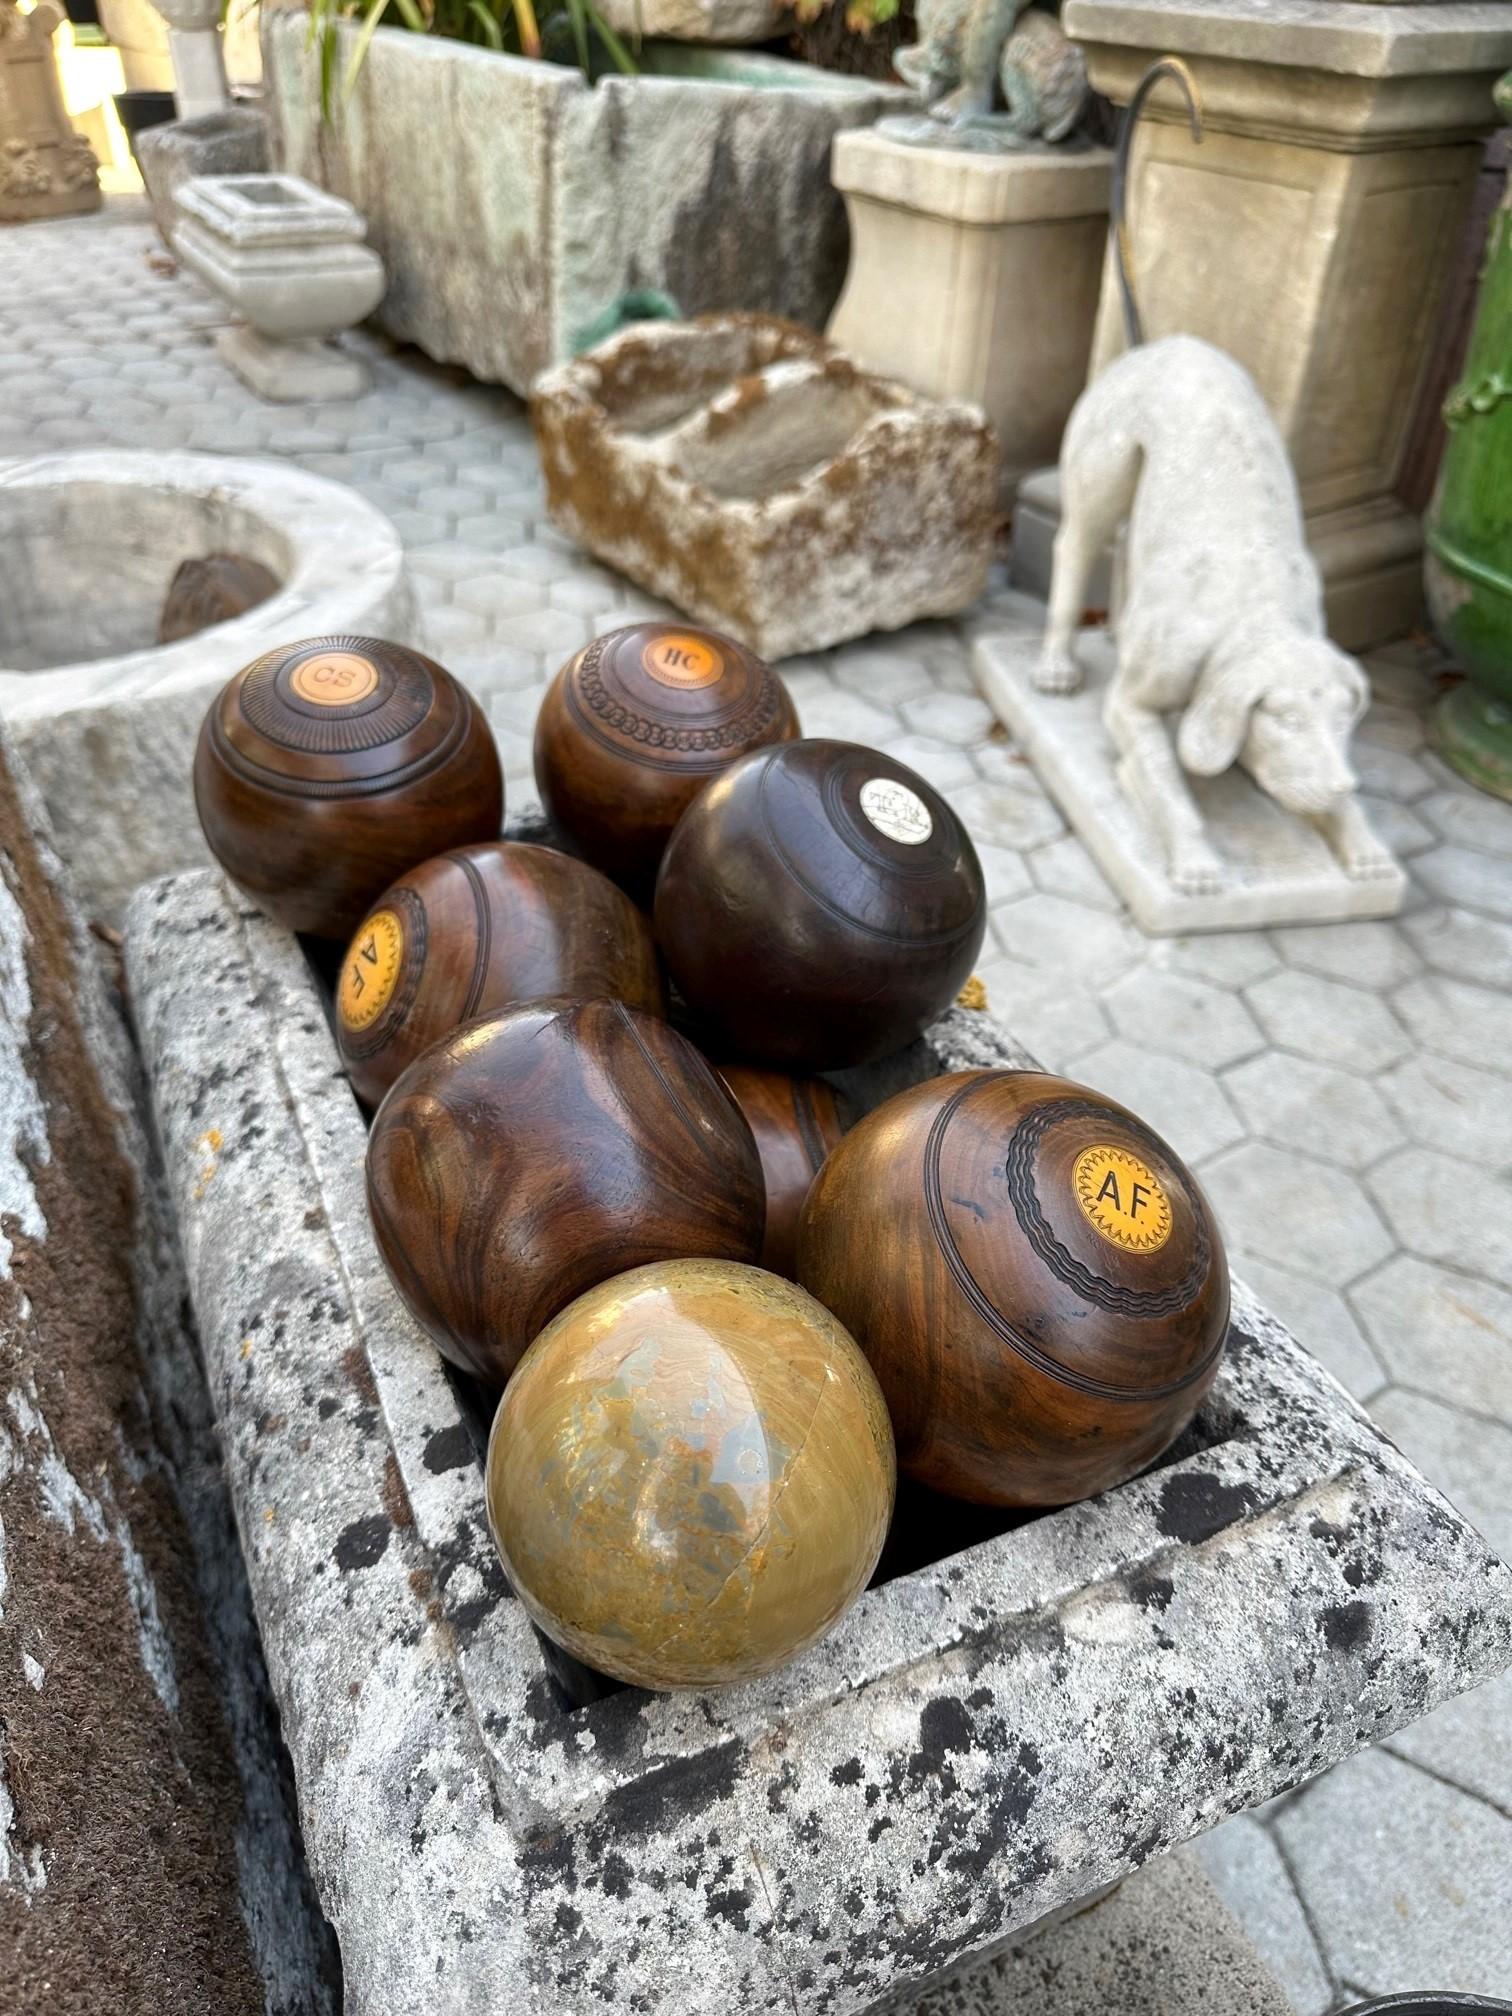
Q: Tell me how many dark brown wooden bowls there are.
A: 7